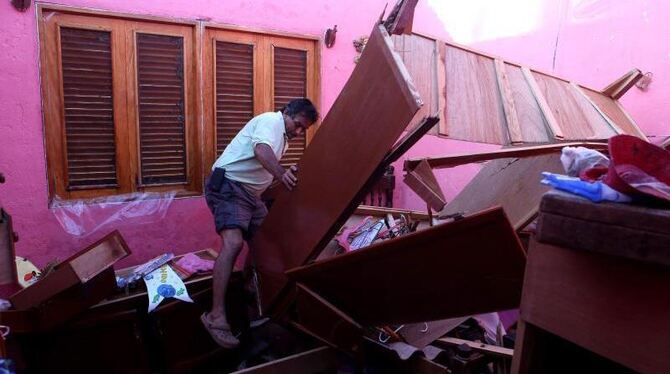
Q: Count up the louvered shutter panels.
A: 4